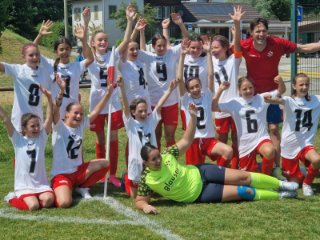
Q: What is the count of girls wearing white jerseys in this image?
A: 13